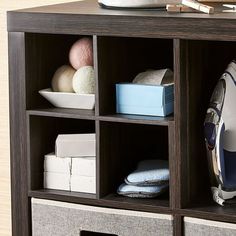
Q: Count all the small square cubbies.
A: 4